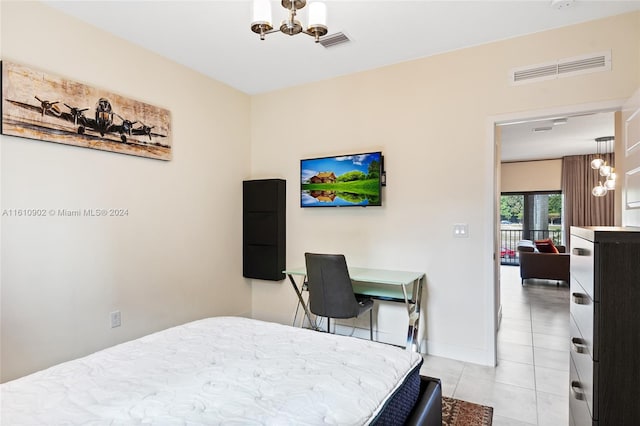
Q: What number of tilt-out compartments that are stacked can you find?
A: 3